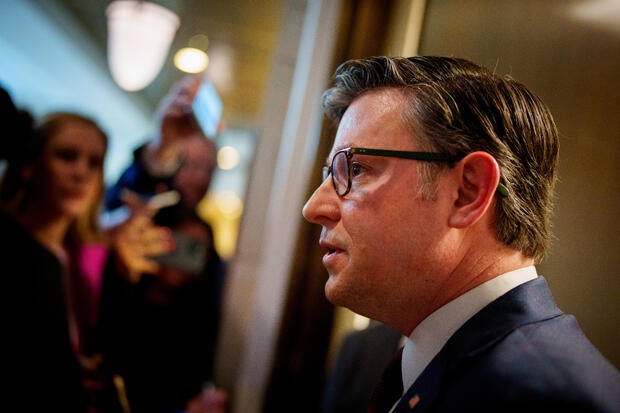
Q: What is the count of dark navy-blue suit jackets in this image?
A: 1